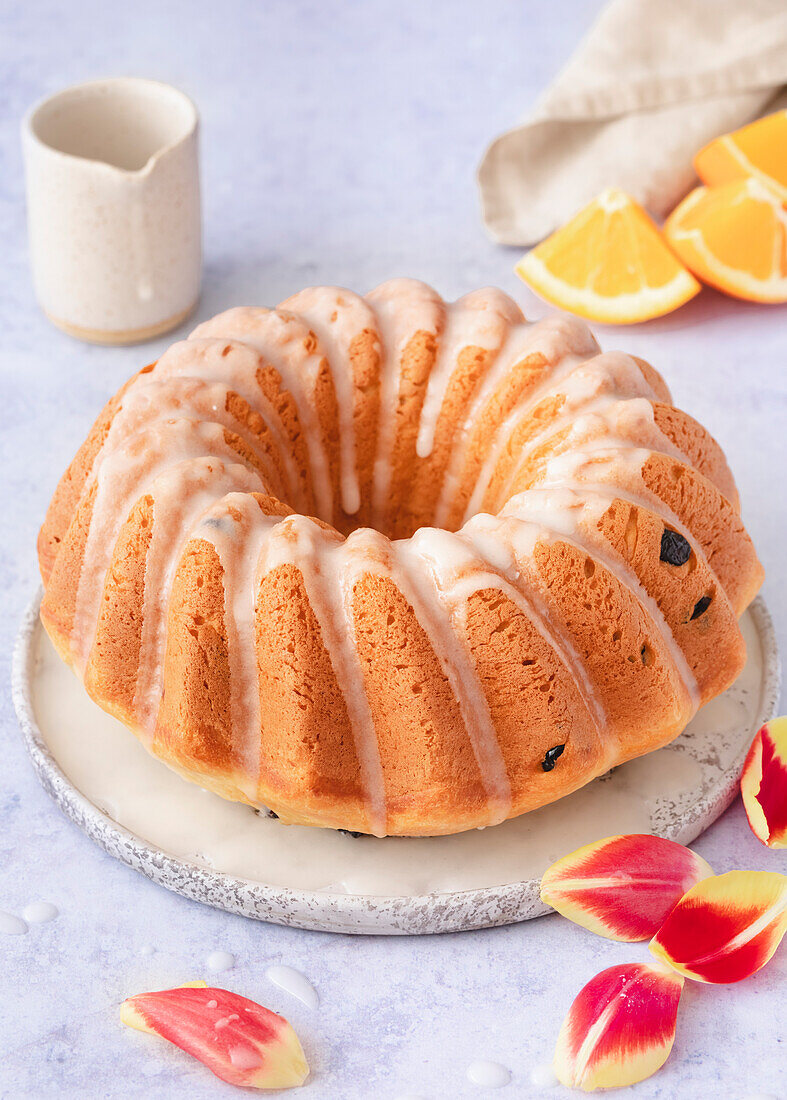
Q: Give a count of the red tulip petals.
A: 5